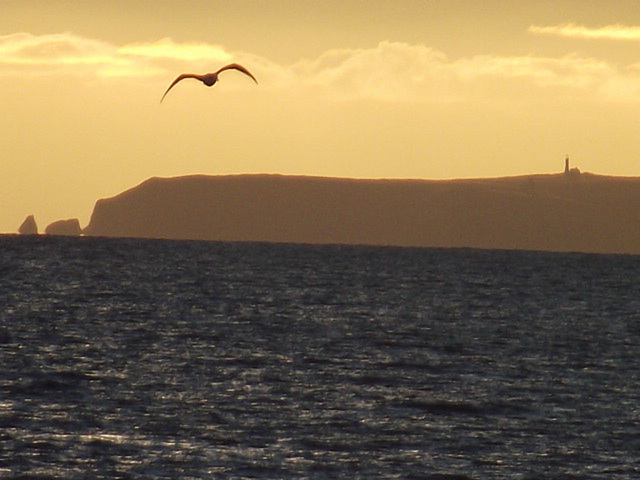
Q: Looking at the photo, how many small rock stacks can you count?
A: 2